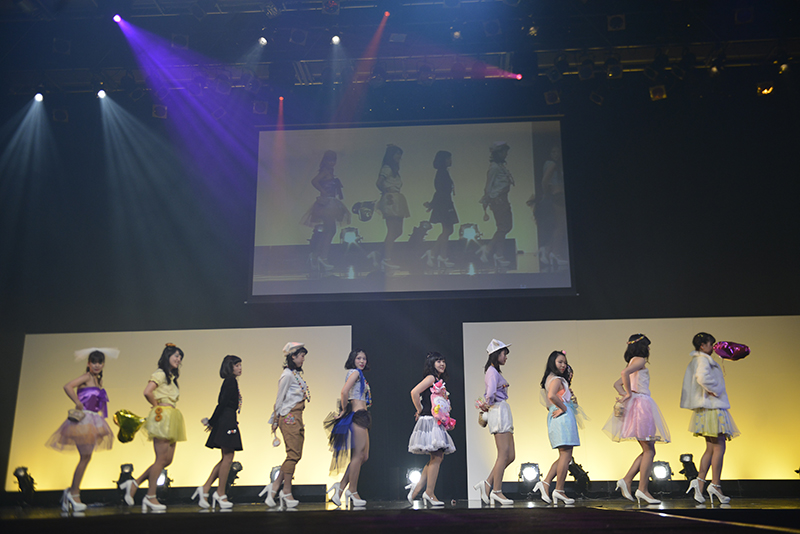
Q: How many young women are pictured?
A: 10